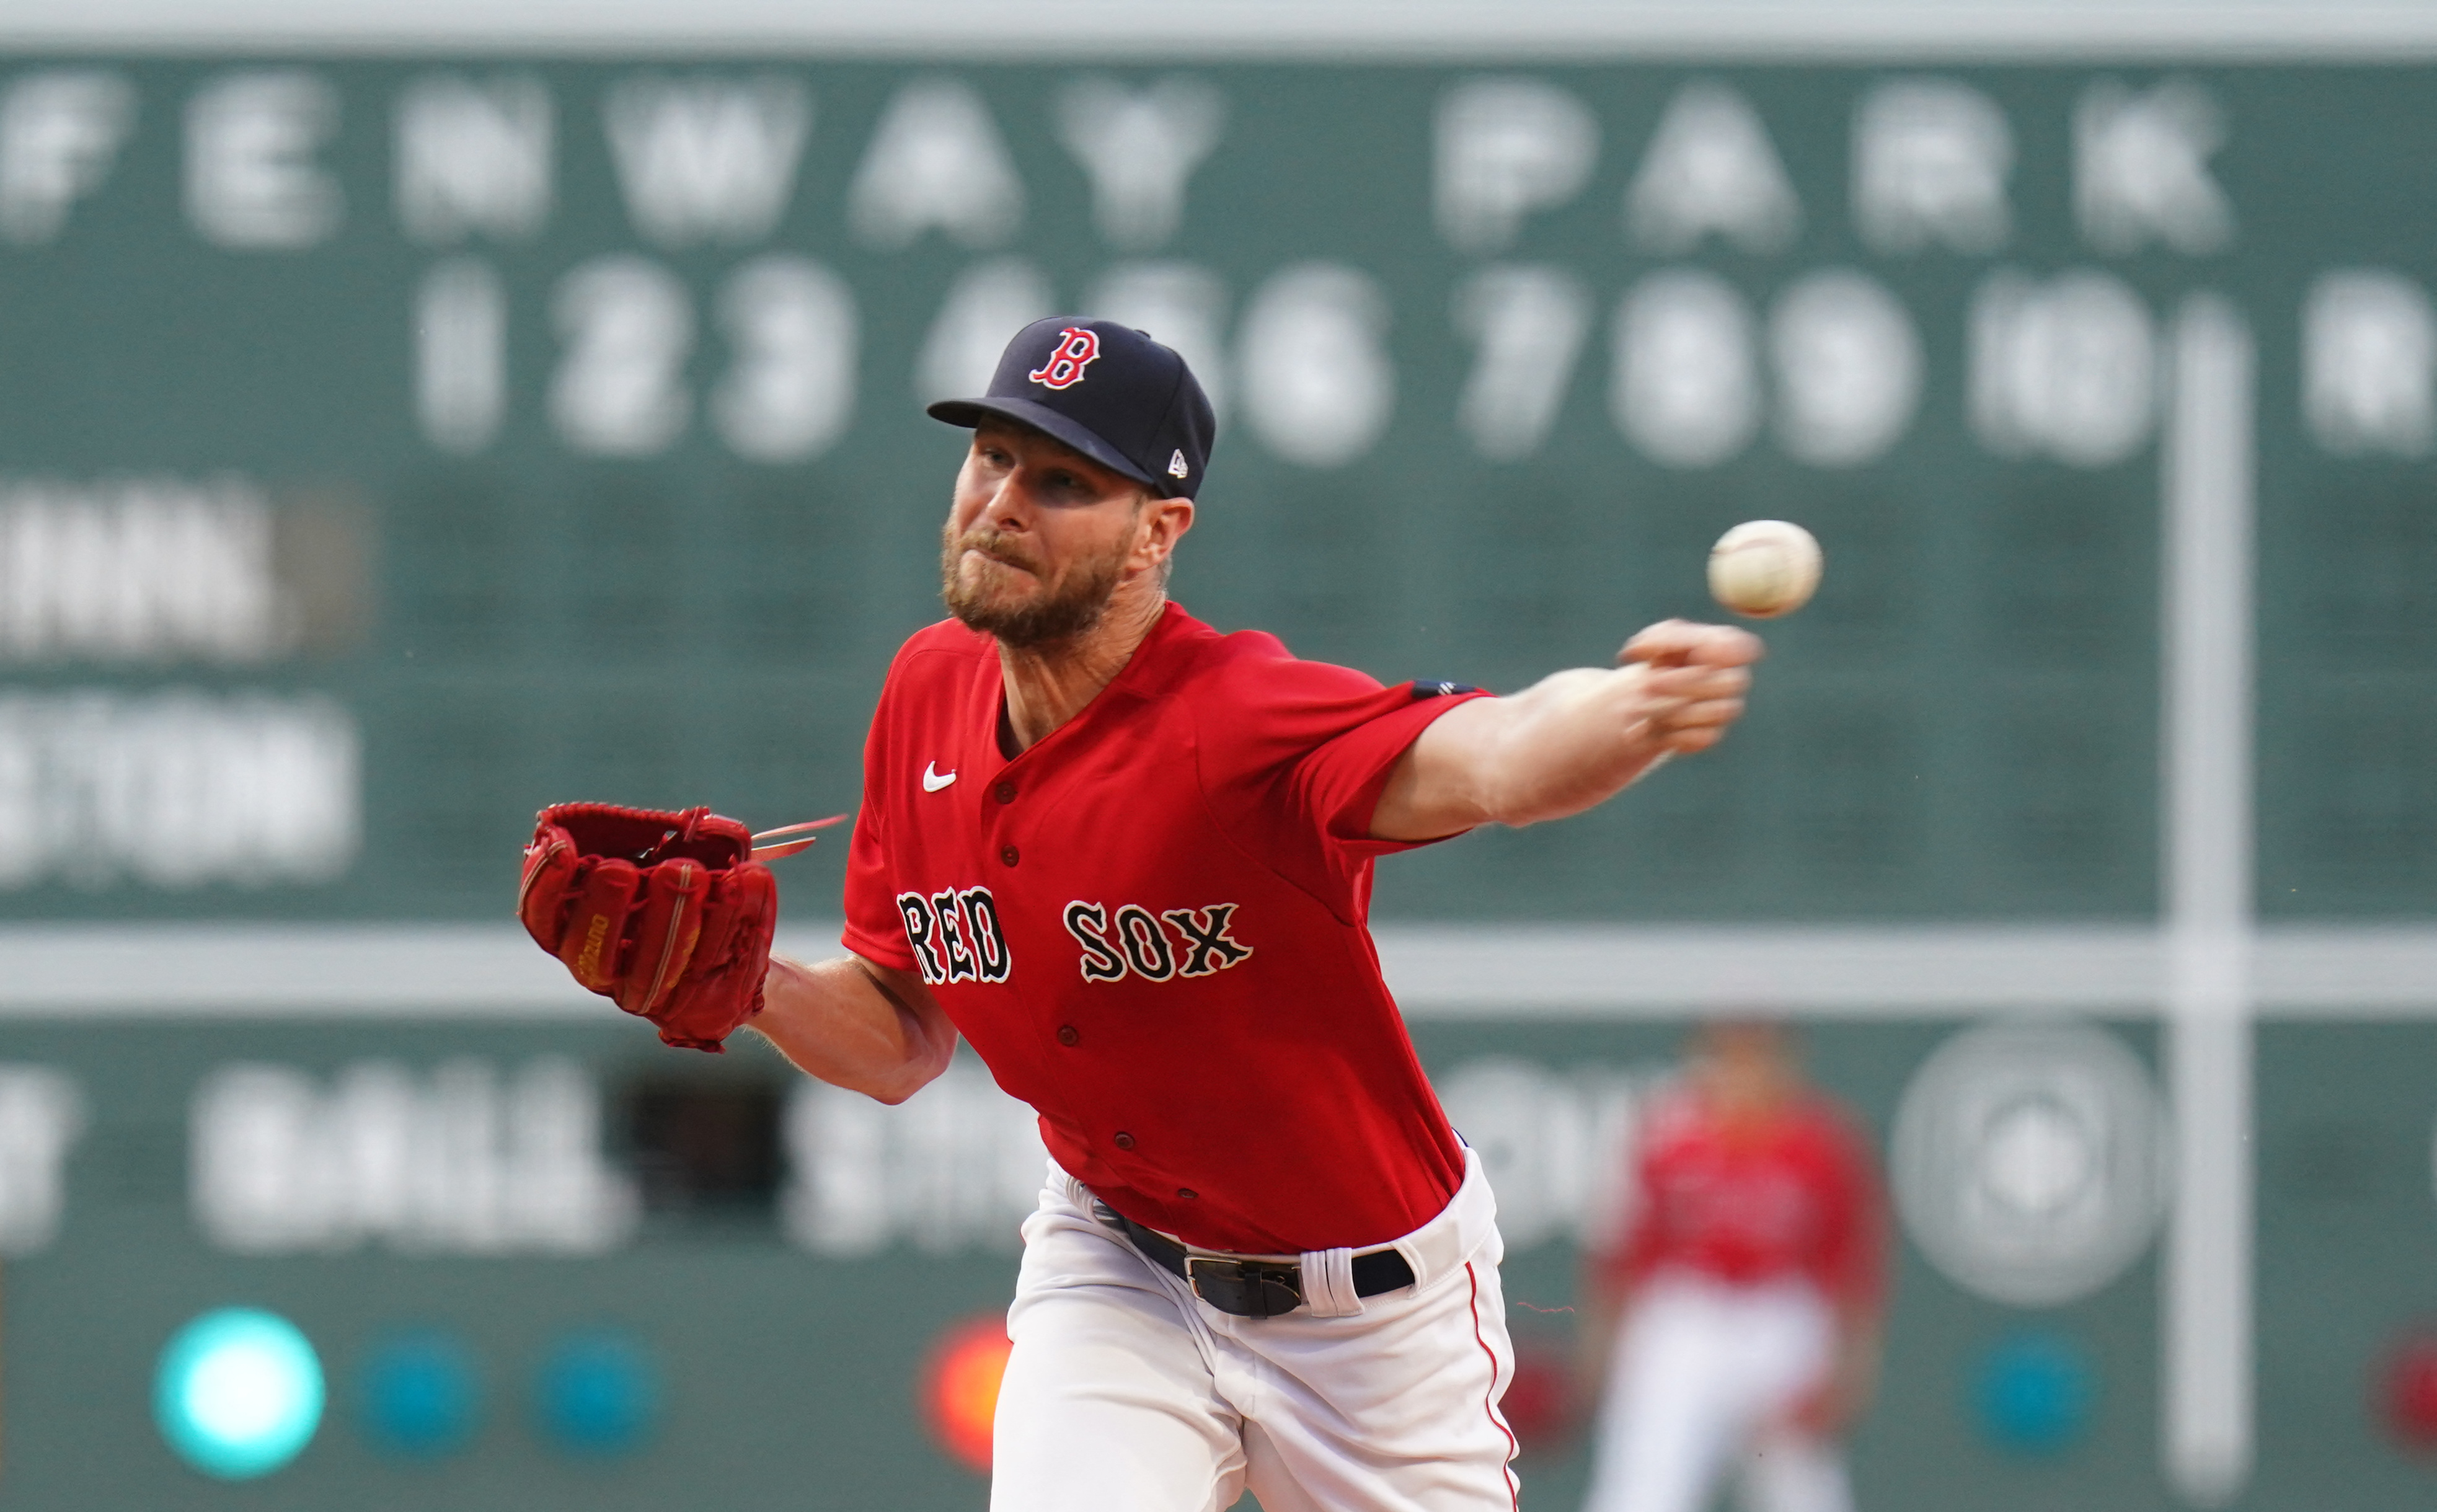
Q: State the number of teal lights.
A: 4